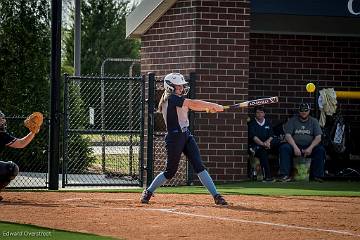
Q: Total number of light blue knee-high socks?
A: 2